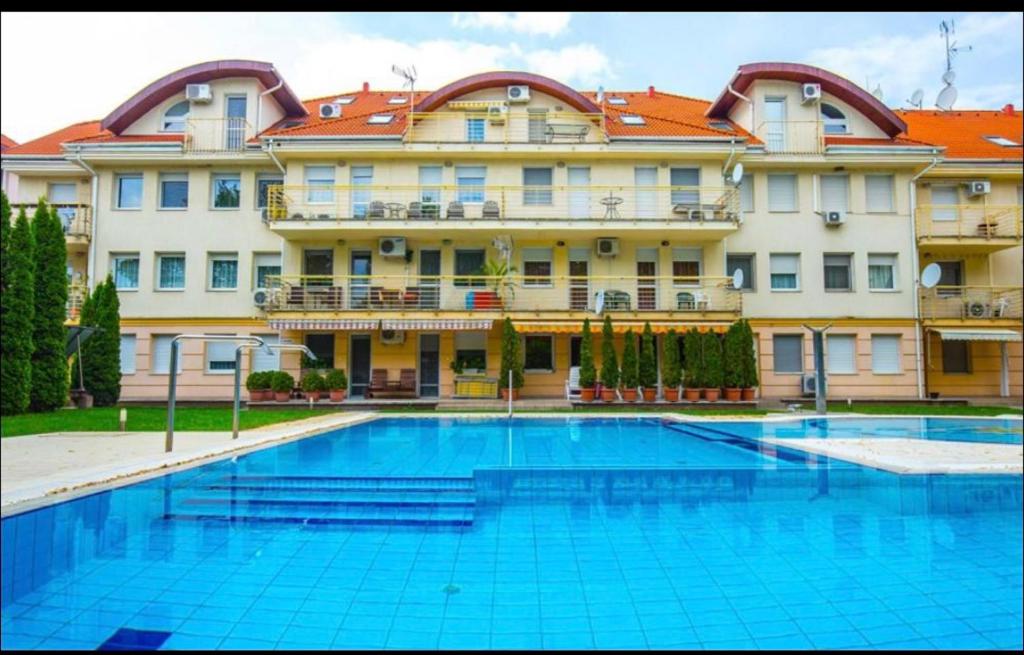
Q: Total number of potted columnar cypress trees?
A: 10